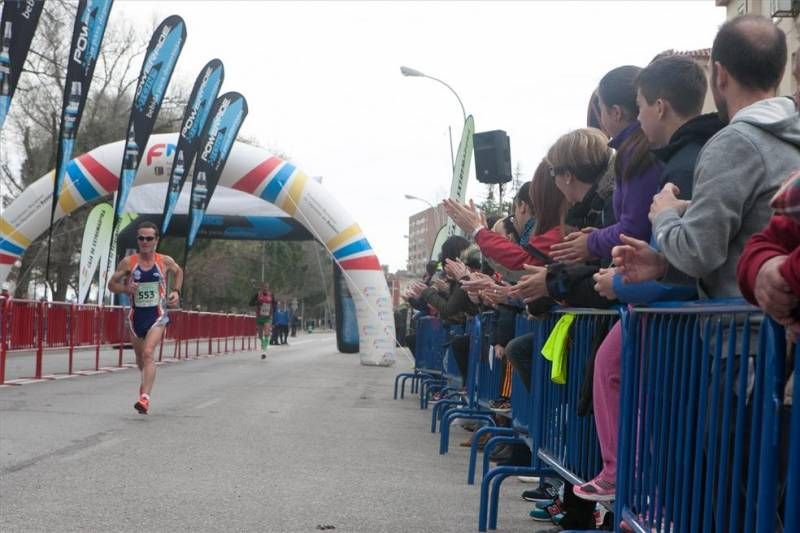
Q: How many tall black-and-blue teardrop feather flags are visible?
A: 5